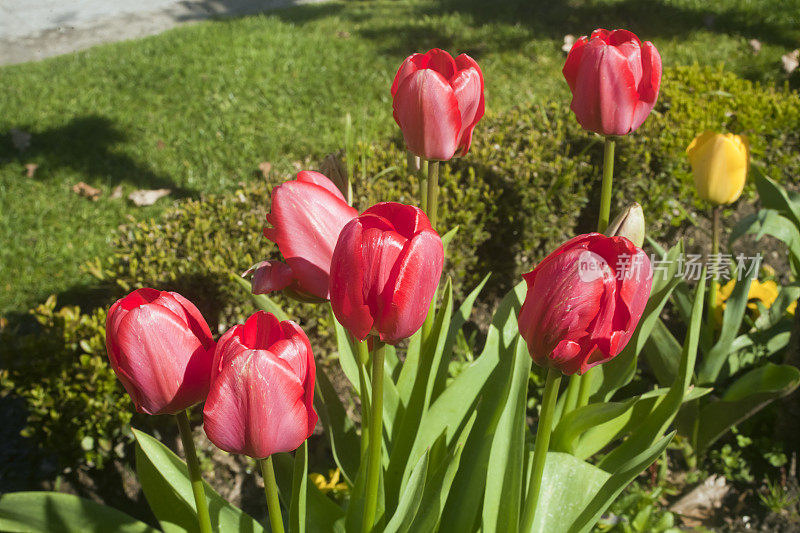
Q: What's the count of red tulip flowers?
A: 7